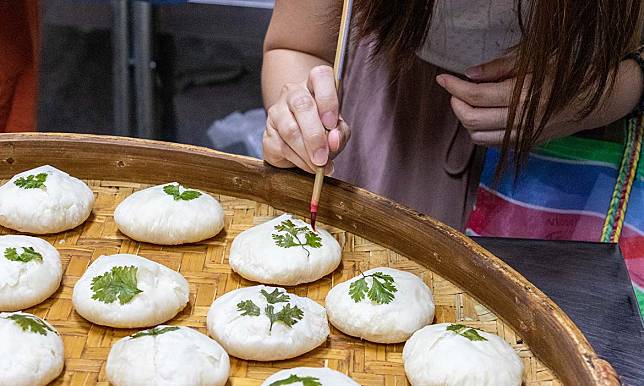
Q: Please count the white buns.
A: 11